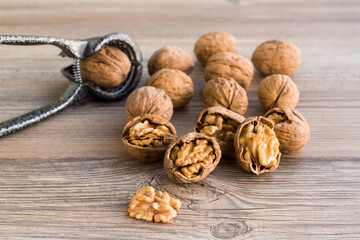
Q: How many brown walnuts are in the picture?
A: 14